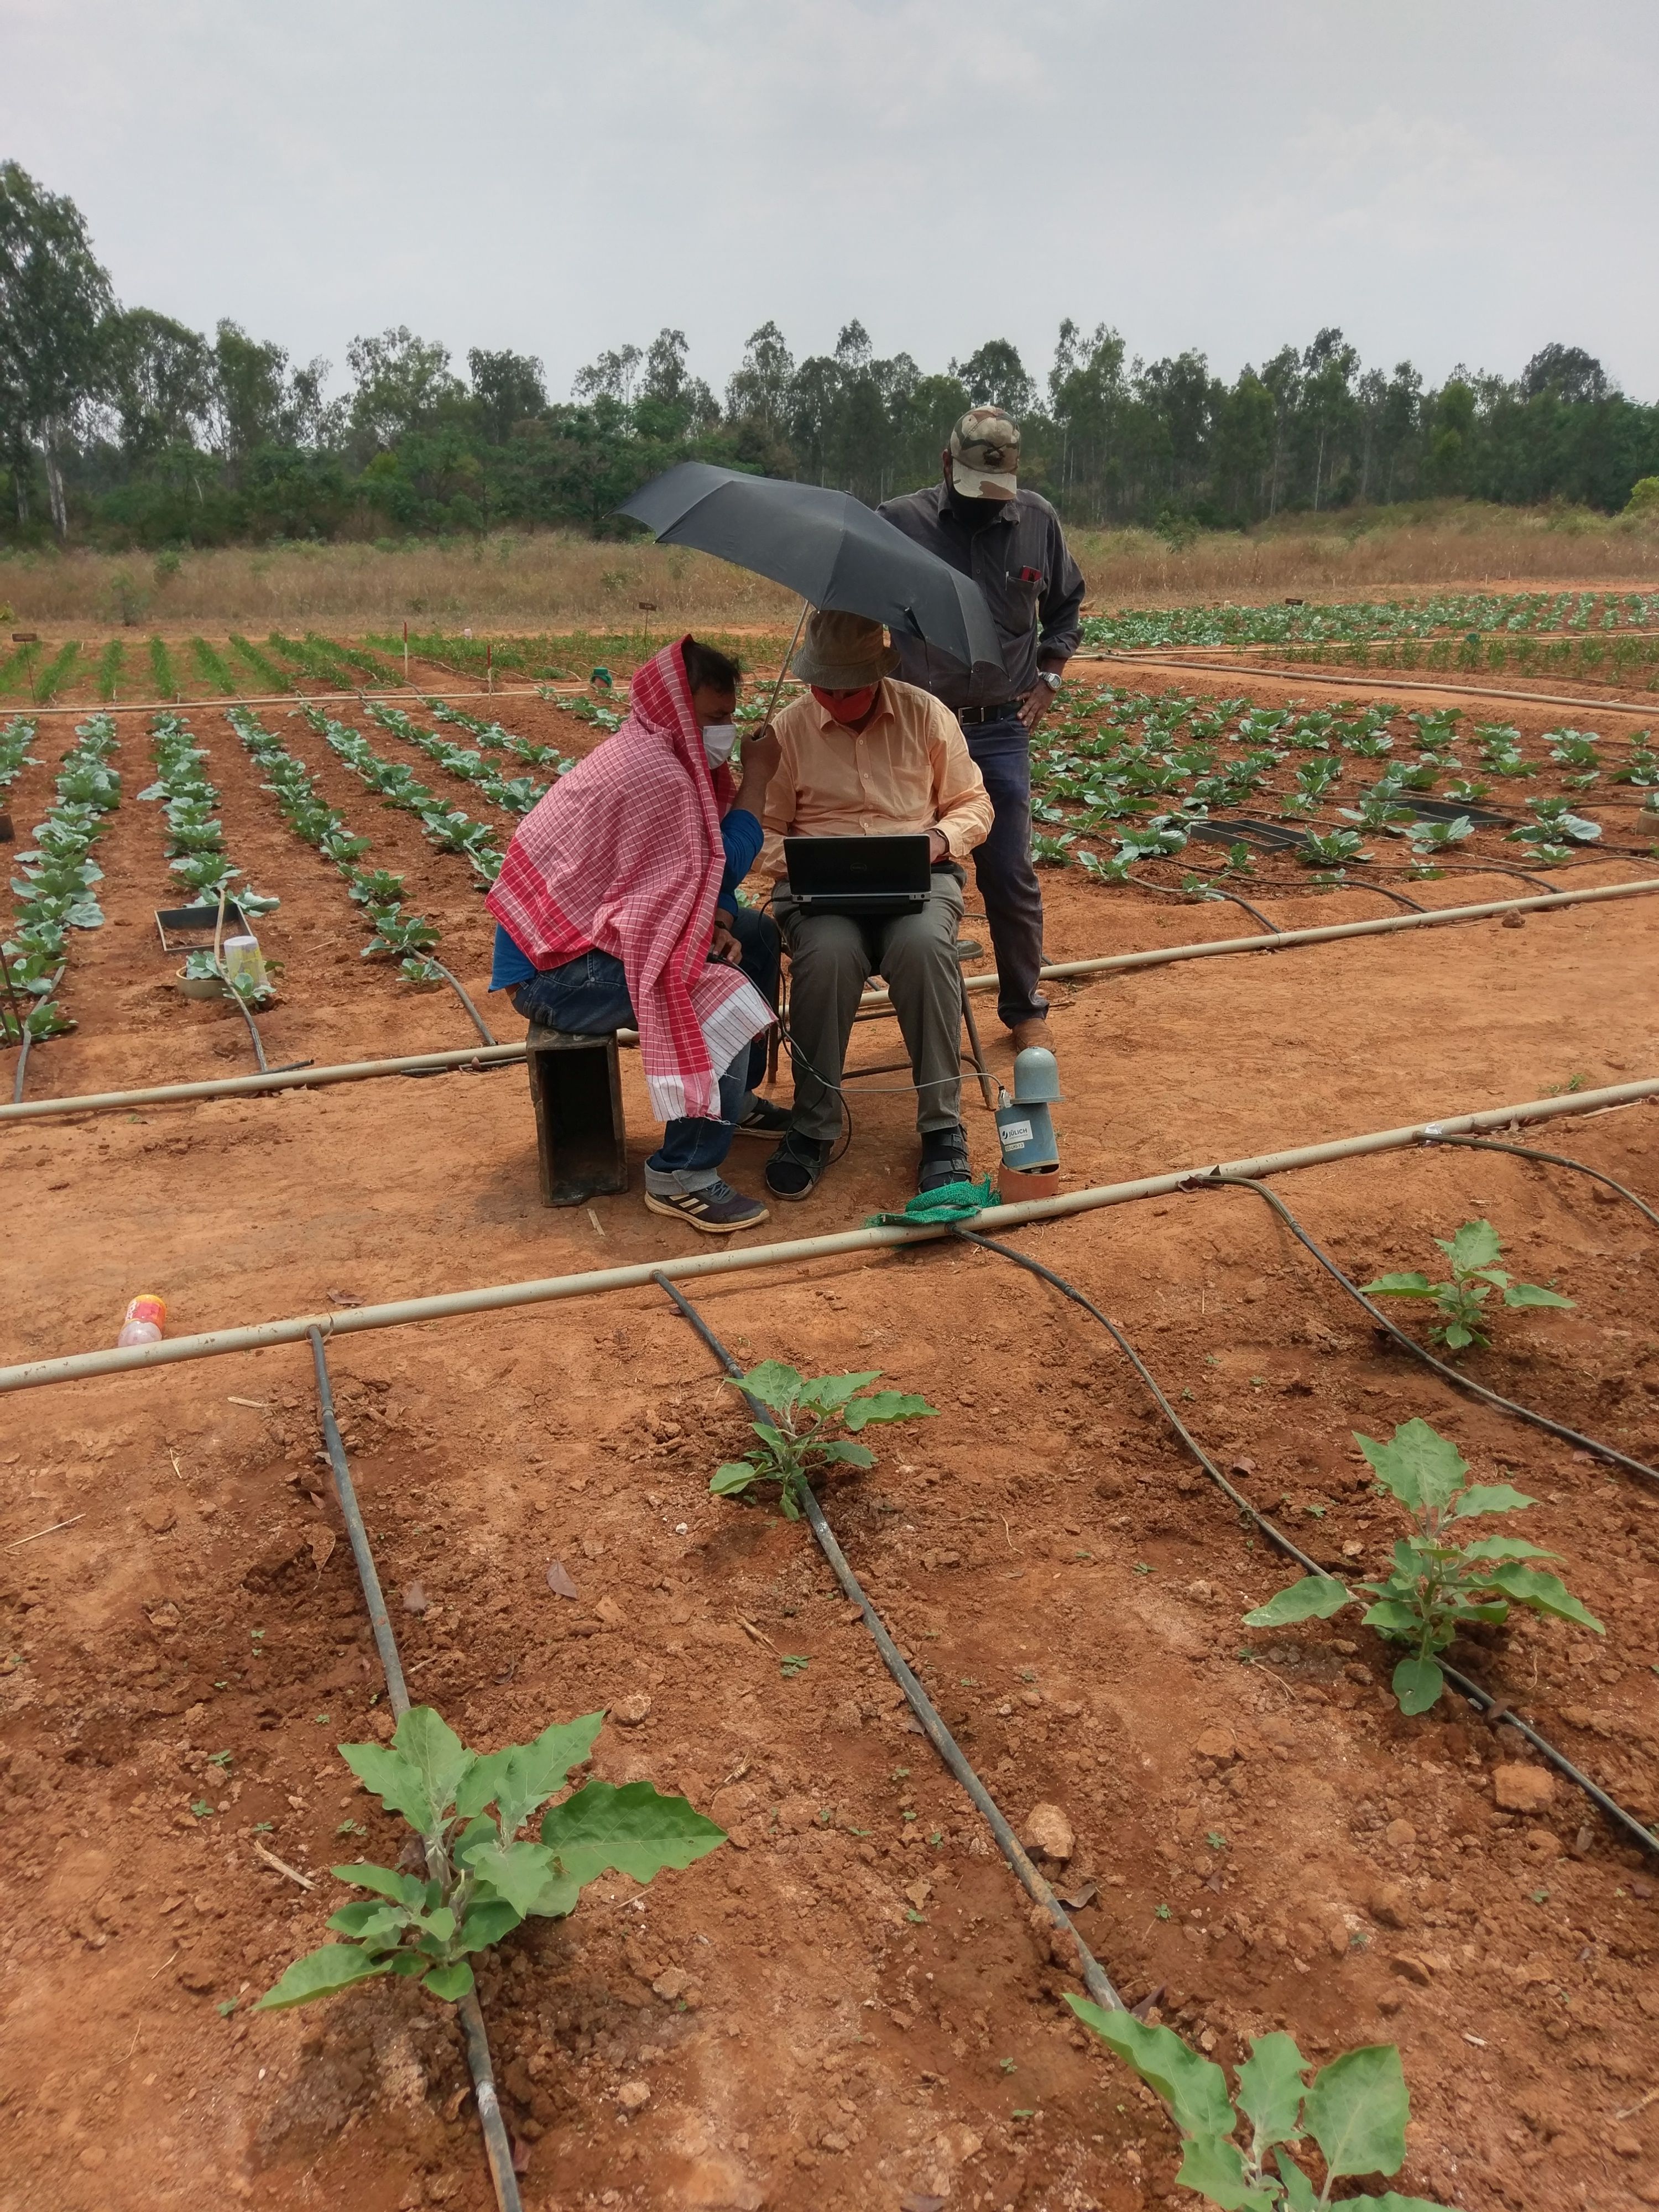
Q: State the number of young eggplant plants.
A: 5